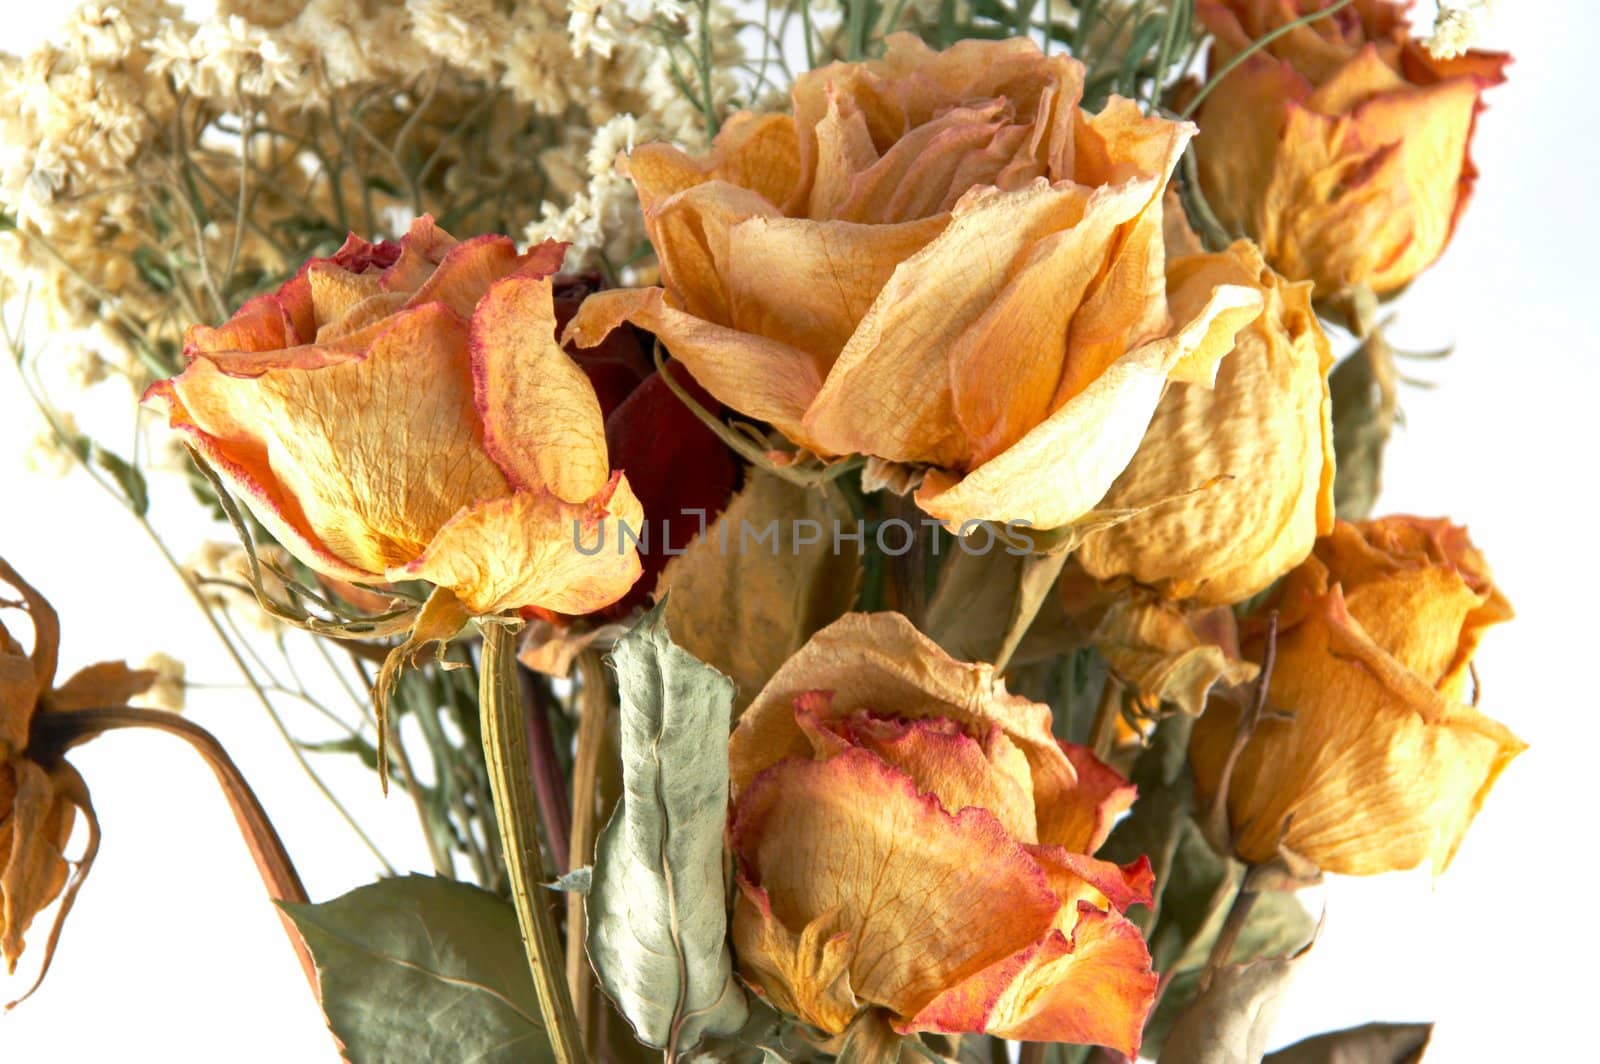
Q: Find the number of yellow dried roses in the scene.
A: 6